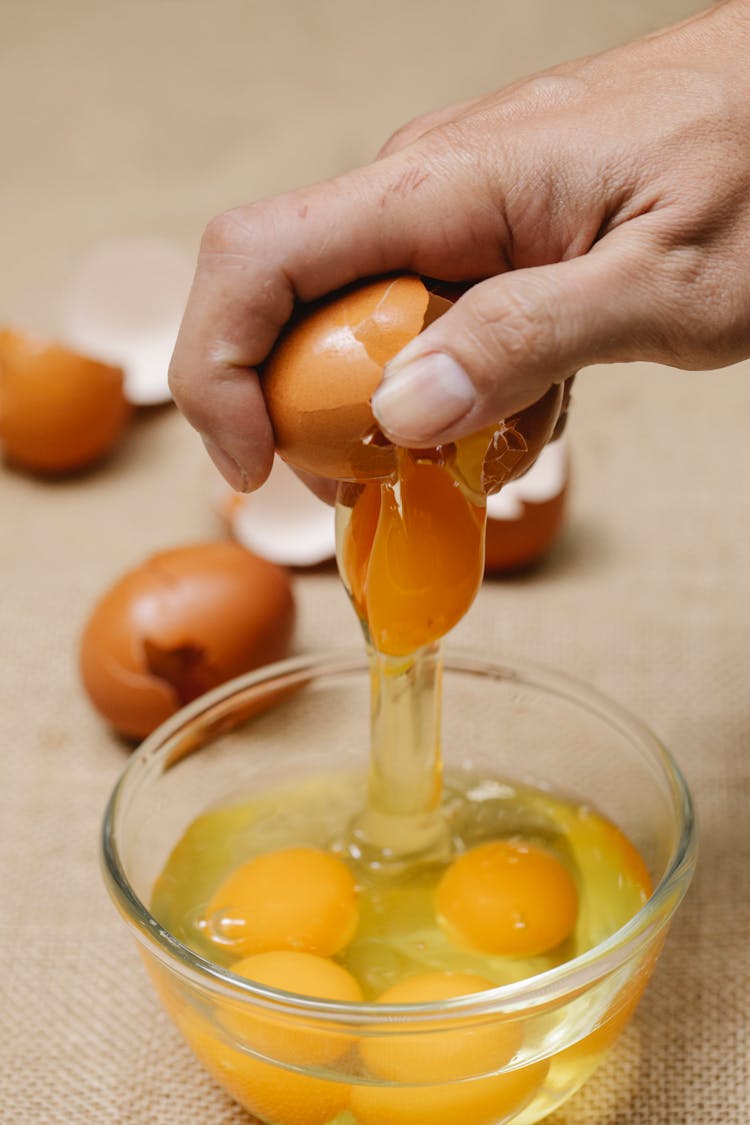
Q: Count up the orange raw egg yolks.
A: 5